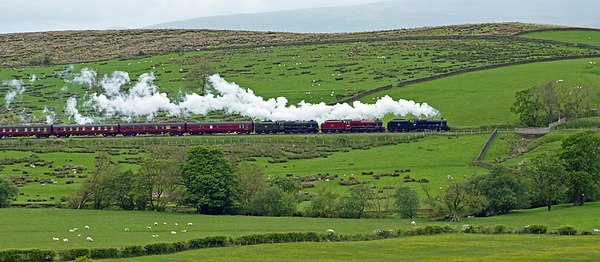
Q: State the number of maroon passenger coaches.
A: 4